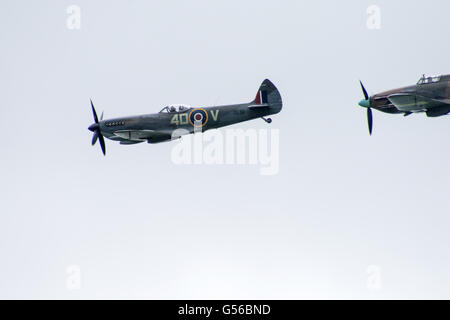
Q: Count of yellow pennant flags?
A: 0